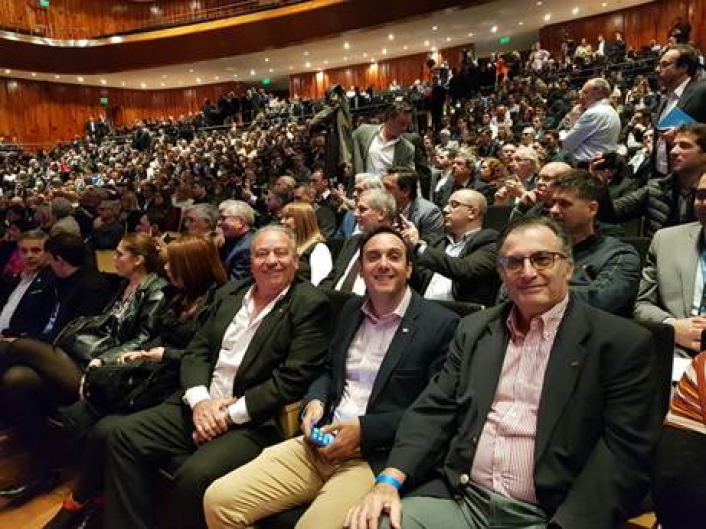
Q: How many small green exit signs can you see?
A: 4